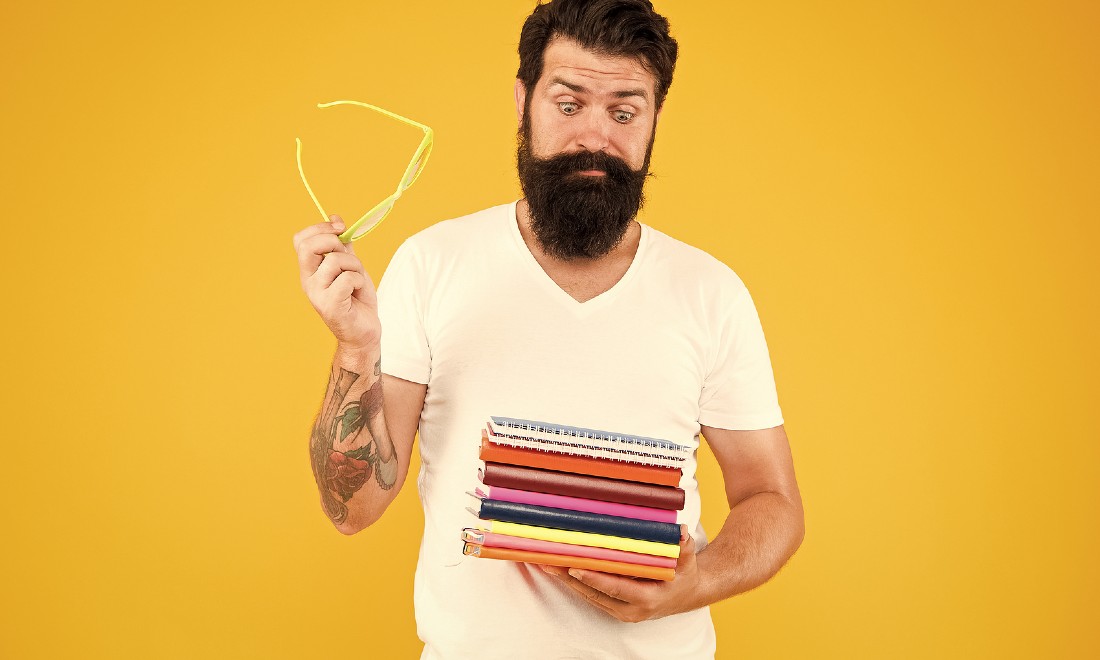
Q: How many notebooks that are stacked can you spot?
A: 9